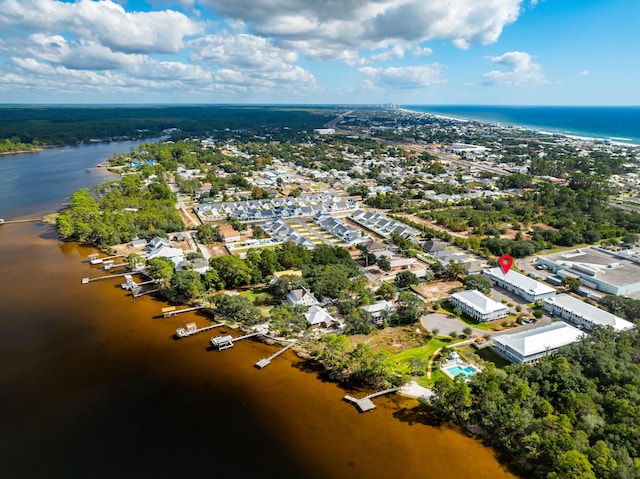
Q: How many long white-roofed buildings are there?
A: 4